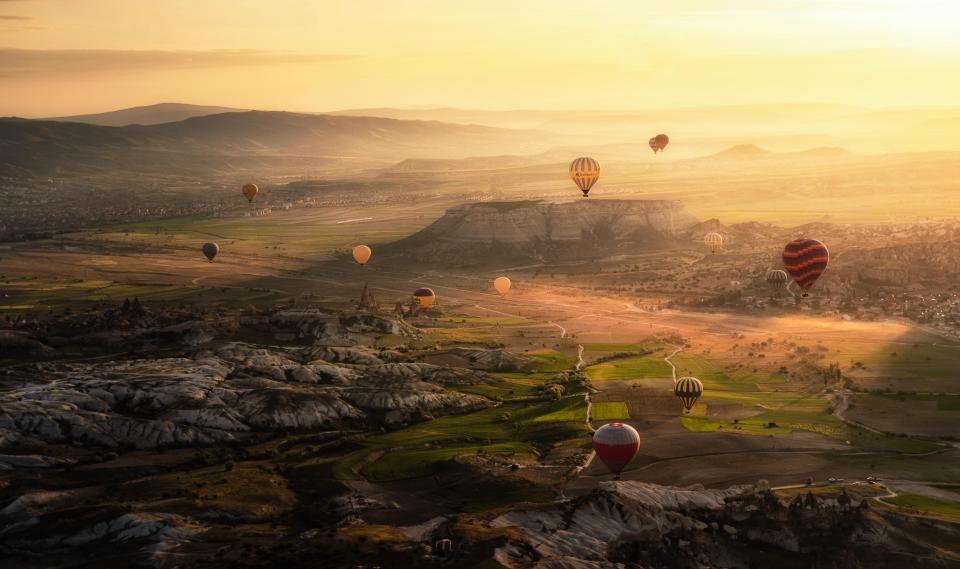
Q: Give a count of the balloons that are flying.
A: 13